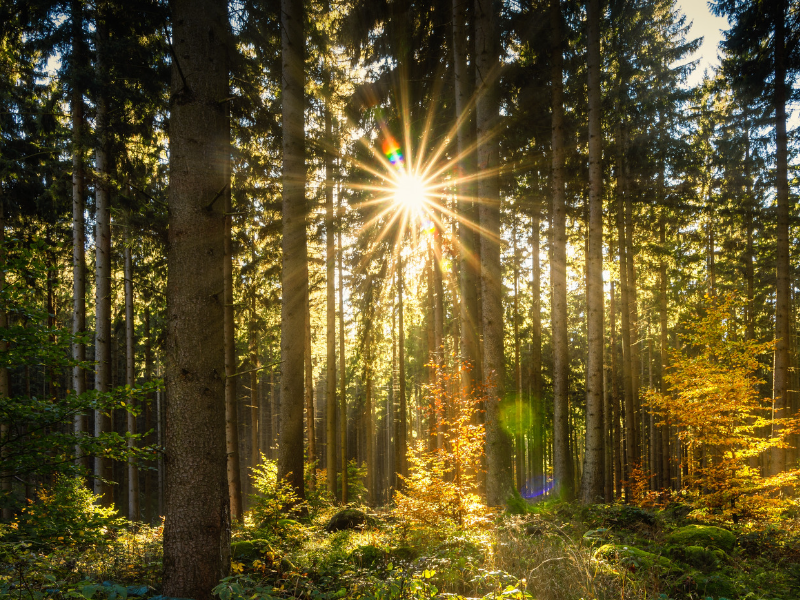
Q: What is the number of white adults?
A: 0